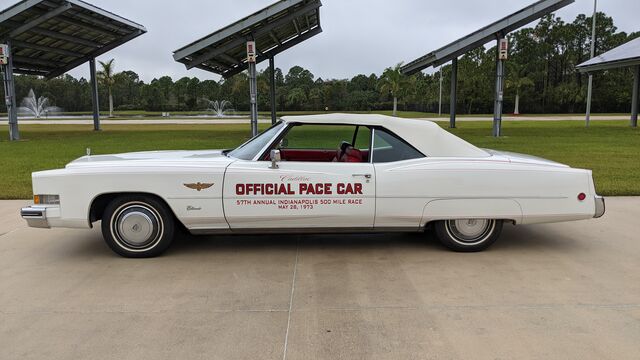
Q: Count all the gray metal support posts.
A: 7